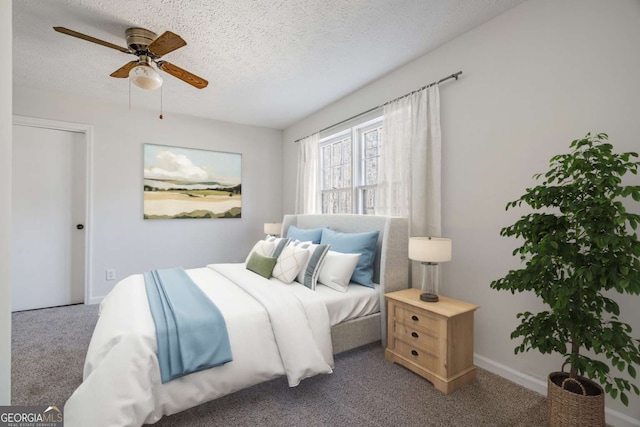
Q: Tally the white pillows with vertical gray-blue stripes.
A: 2